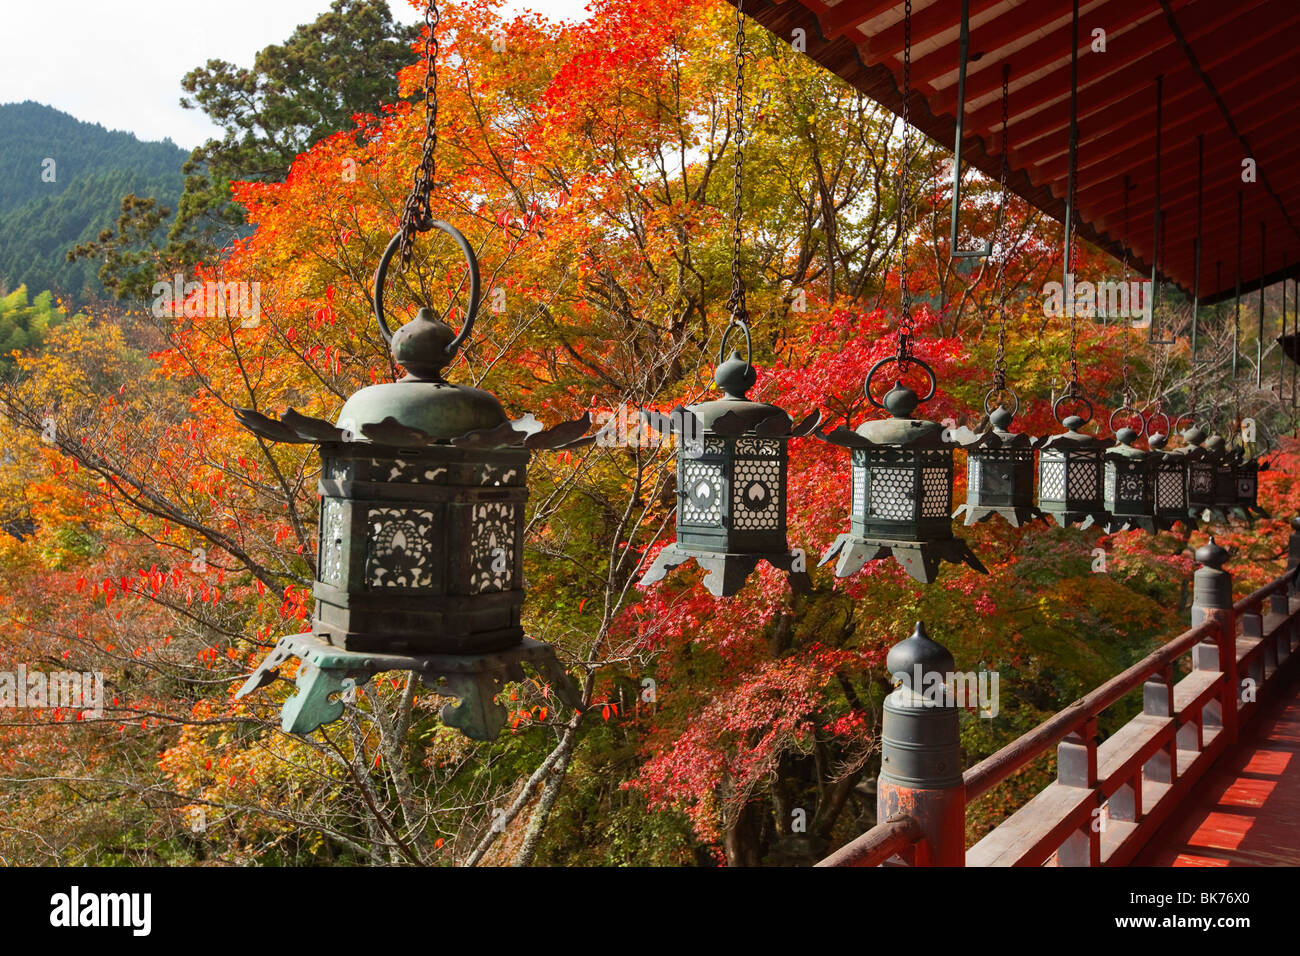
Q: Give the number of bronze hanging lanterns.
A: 10